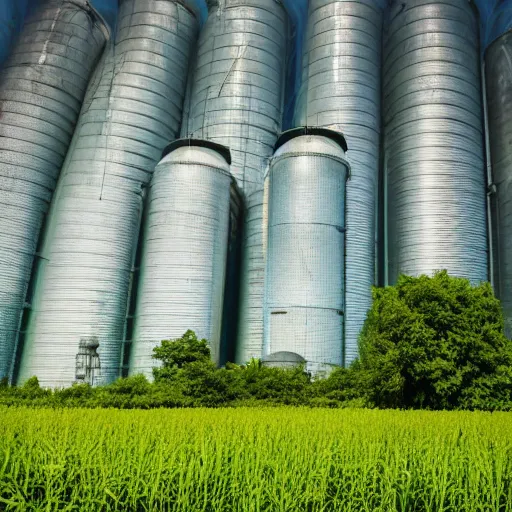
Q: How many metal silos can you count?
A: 8